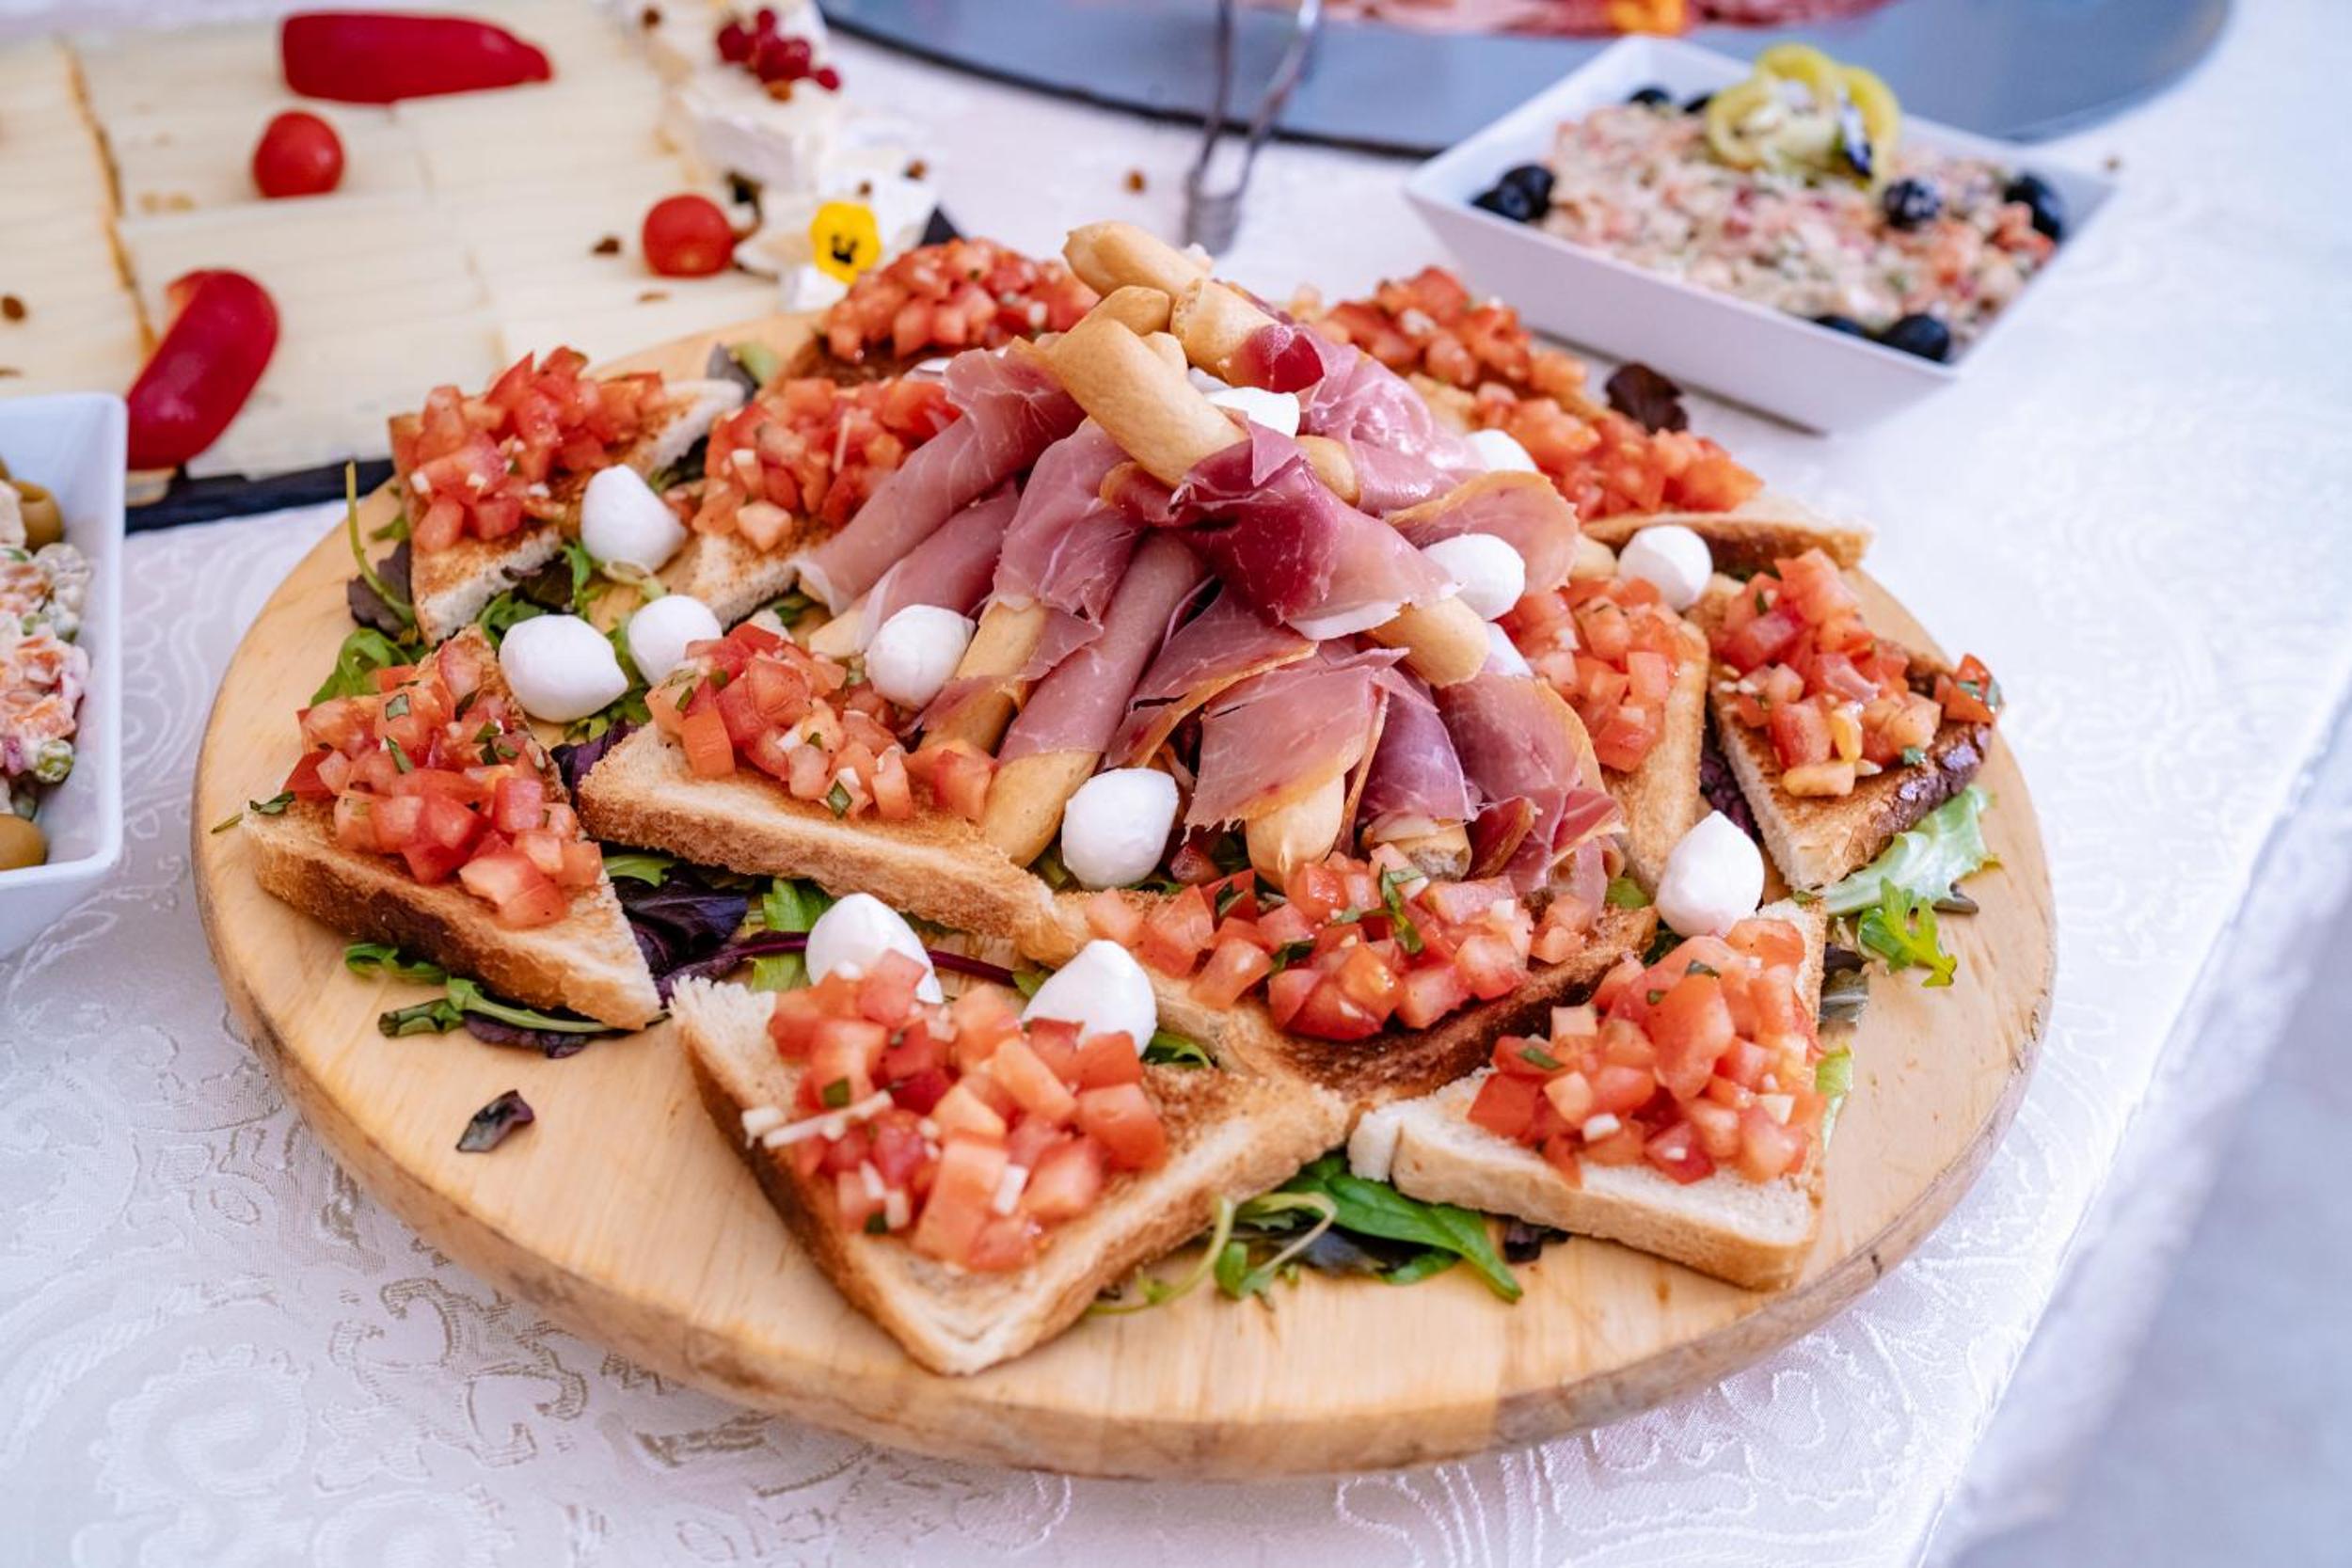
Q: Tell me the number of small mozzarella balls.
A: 12